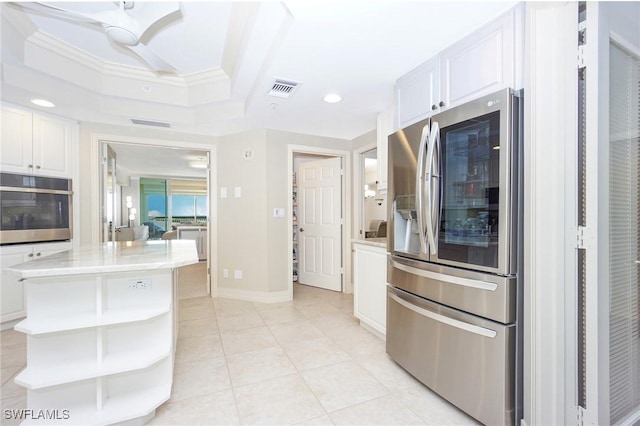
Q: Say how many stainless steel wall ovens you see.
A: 1